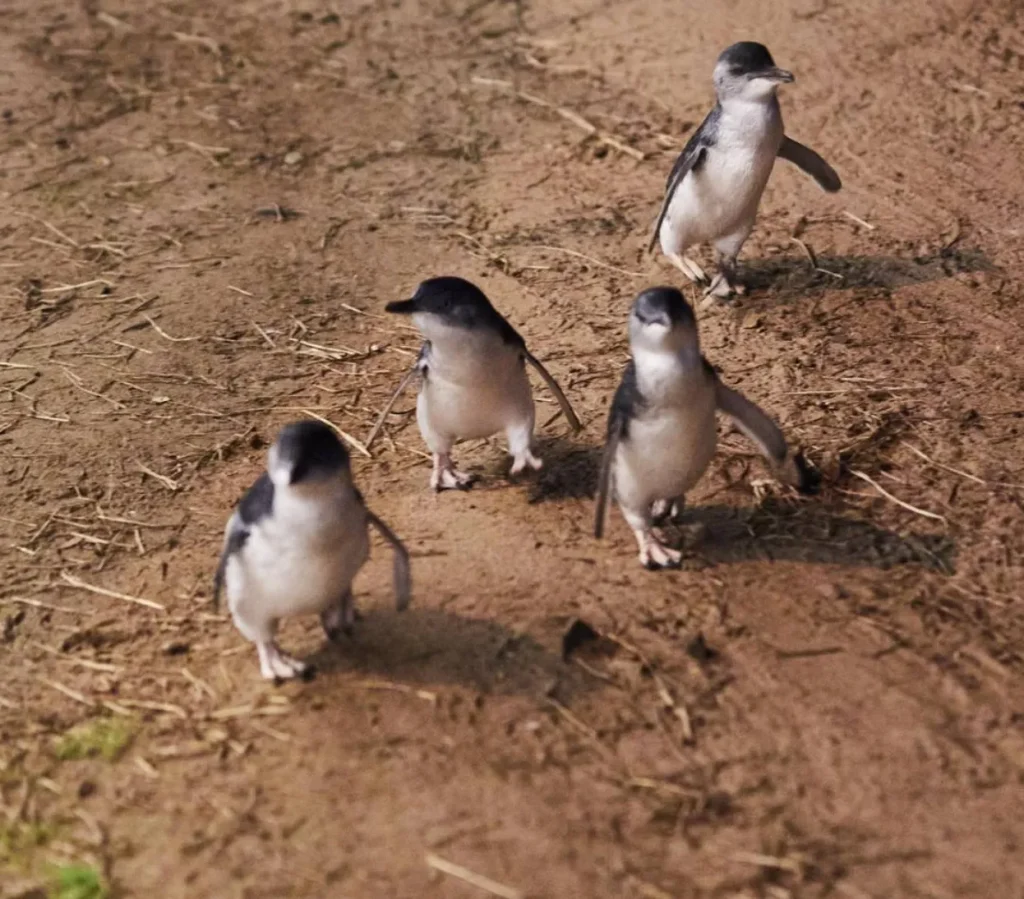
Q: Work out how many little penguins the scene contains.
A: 4